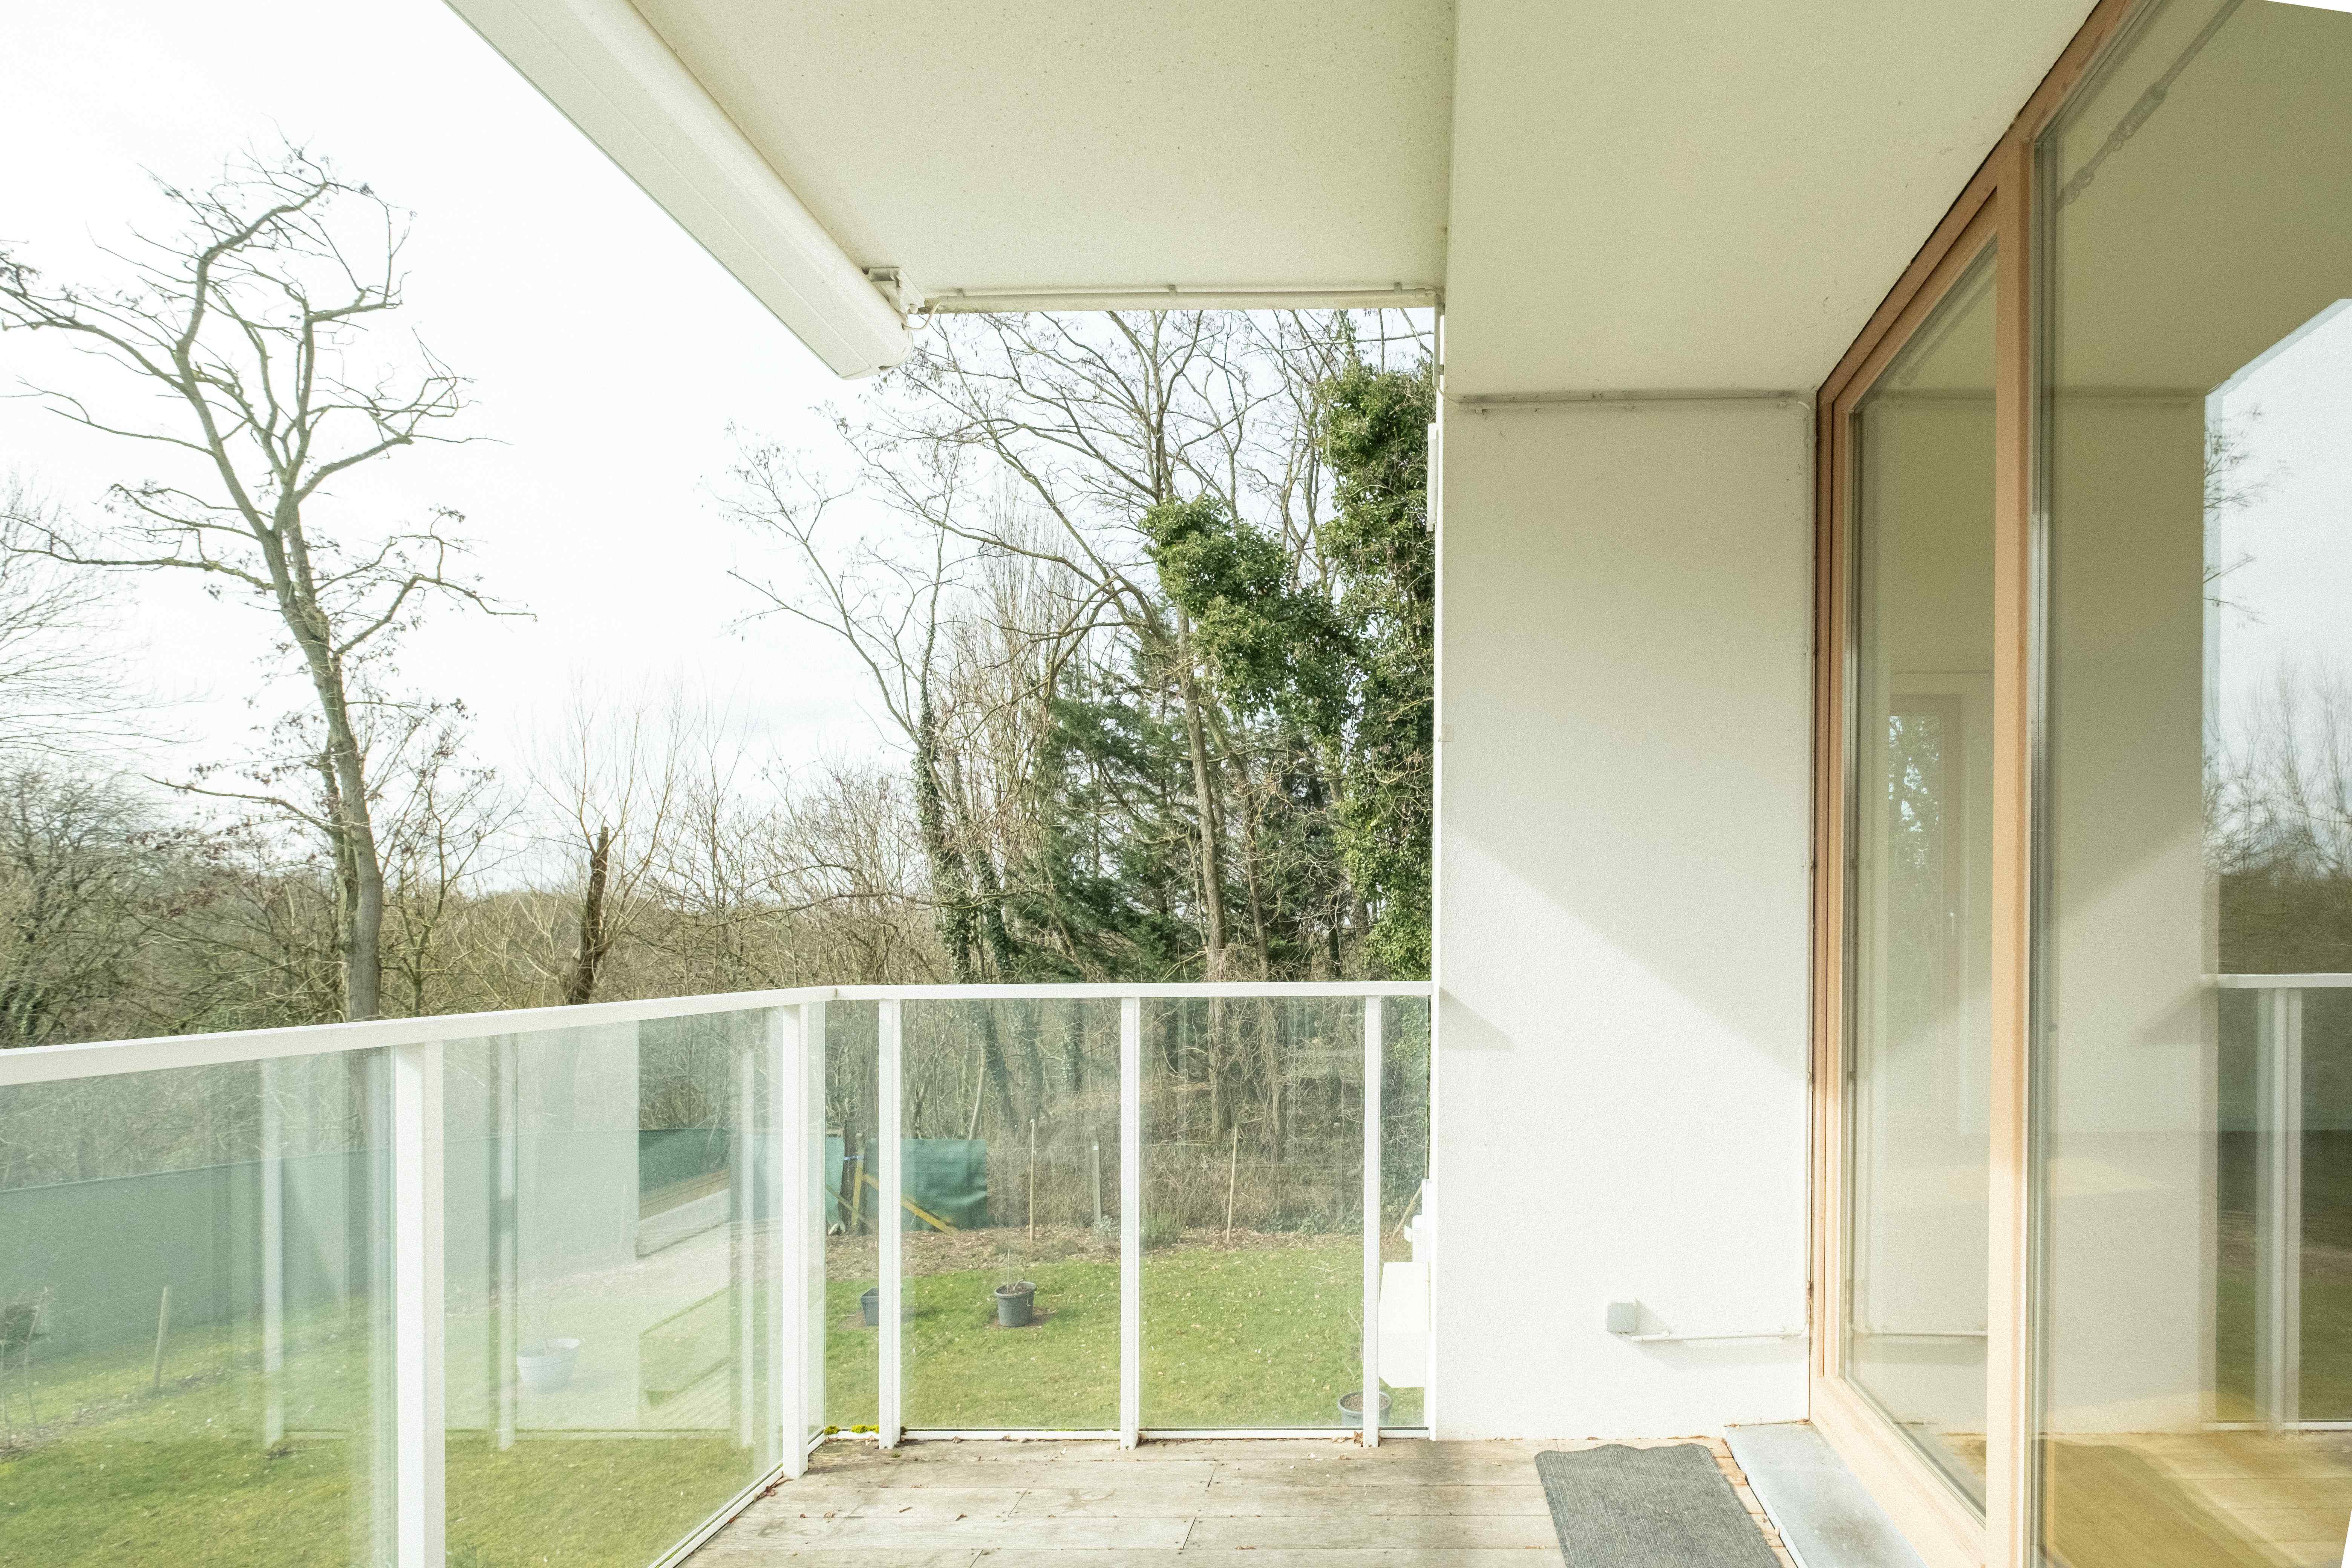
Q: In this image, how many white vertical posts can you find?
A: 5